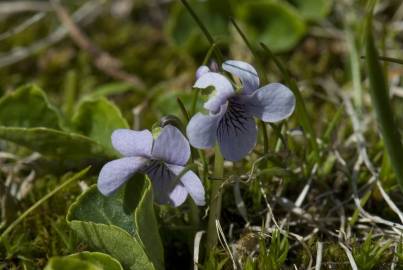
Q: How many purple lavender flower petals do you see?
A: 10